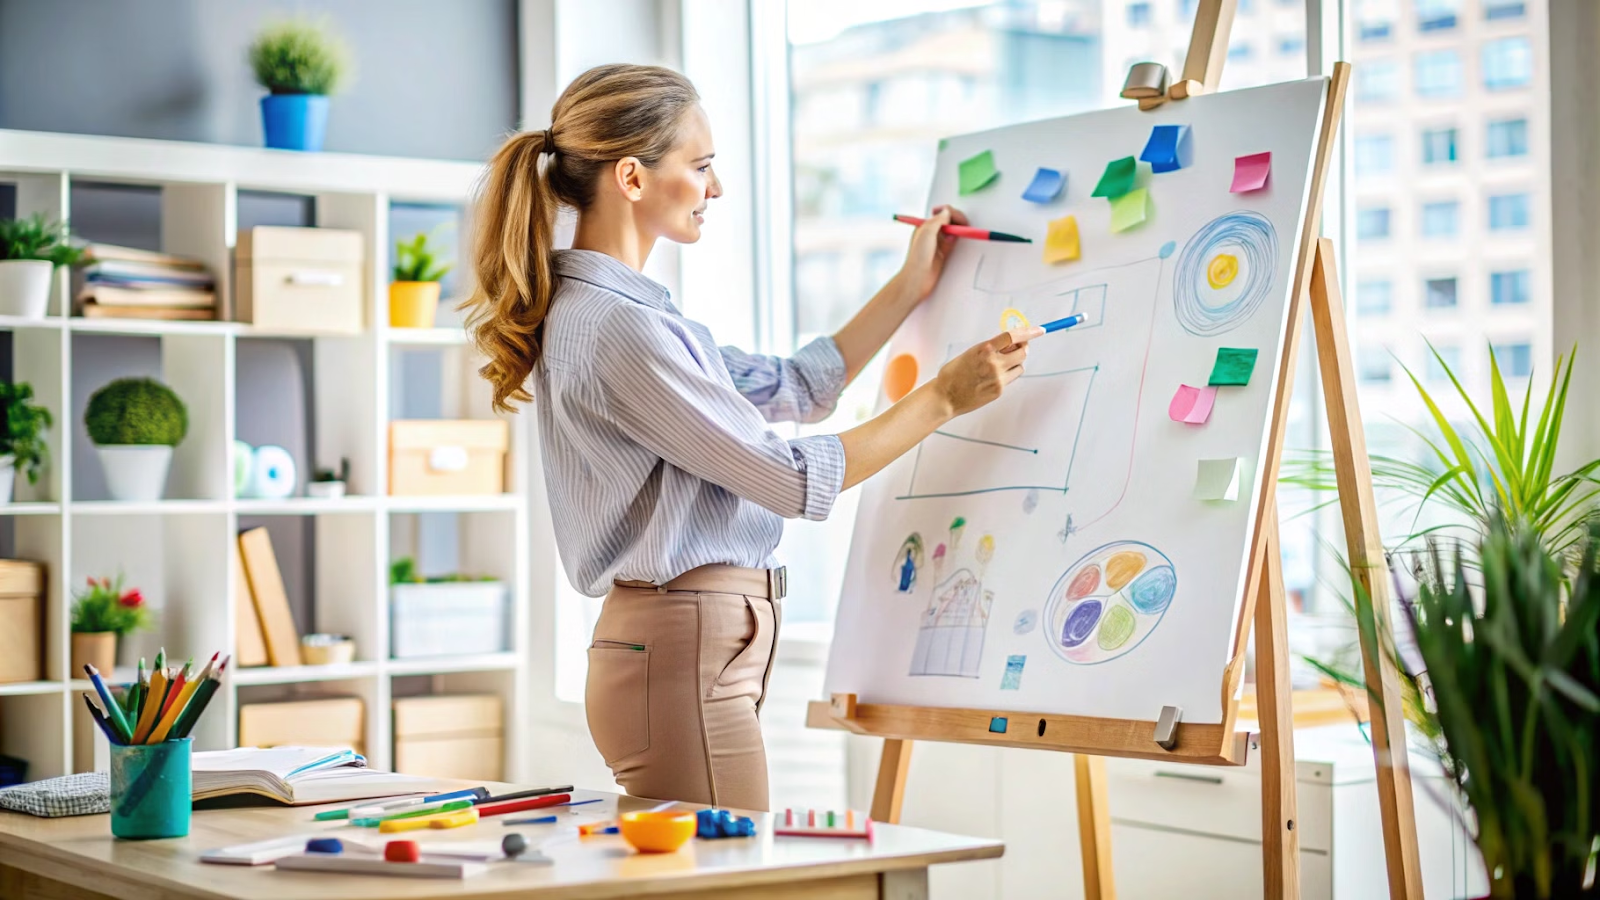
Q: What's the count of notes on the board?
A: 10